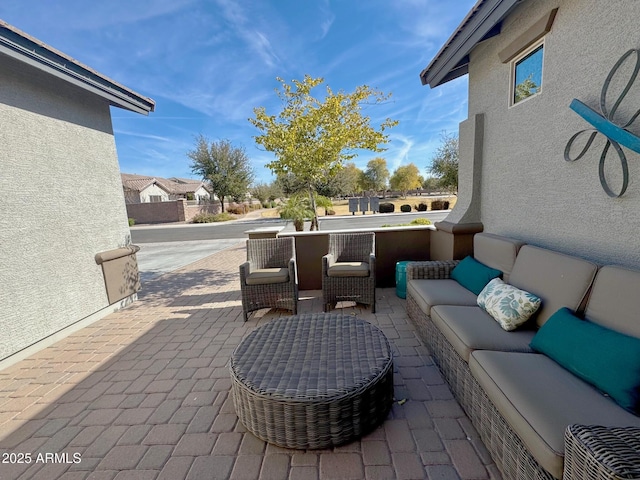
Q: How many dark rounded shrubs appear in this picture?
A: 4